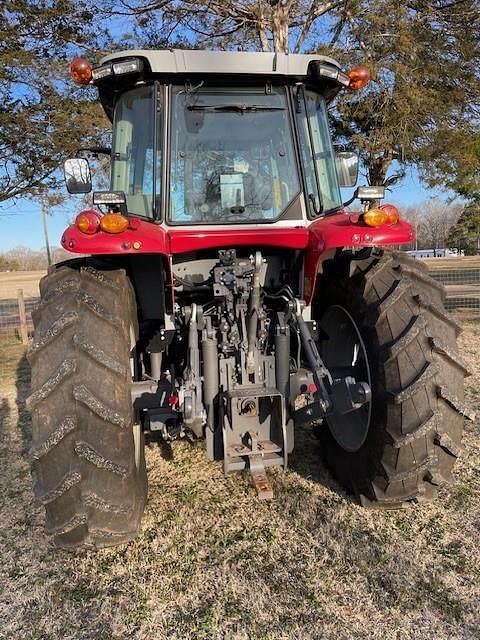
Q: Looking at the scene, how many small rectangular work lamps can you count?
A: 6